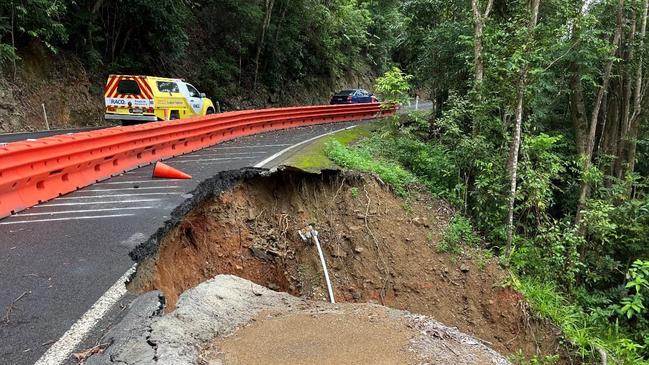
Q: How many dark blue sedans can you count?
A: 1